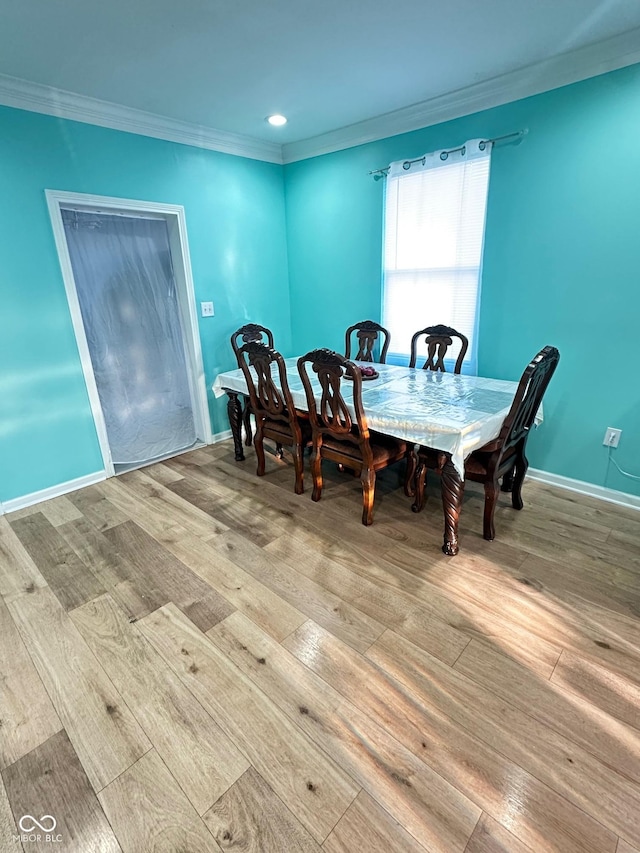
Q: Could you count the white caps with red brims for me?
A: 0